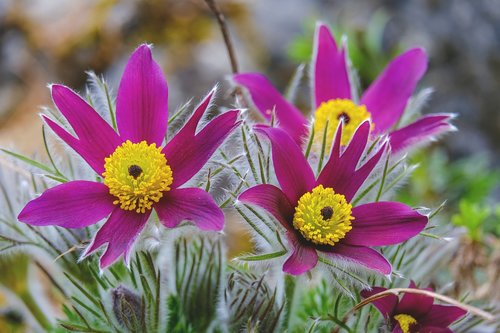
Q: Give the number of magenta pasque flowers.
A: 4